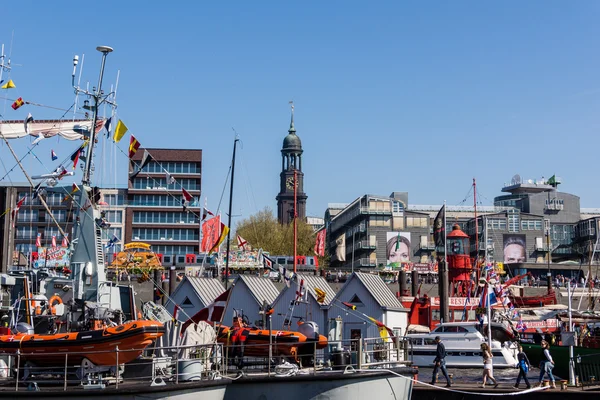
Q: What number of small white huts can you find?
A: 4